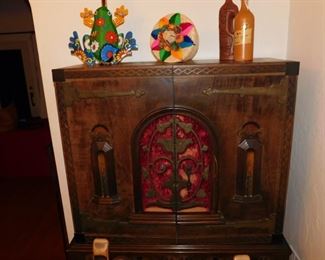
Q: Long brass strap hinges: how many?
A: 4